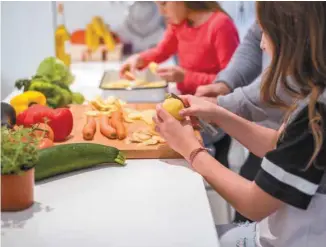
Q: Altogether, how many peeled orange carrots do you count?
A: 3